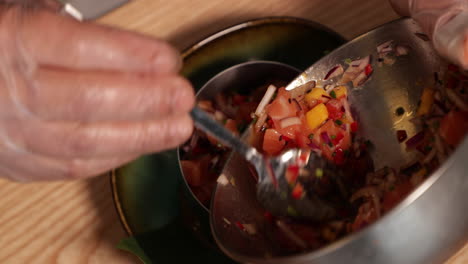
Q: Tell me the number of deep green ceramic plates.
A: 1